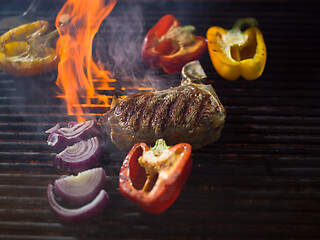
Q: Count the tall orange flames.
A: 1